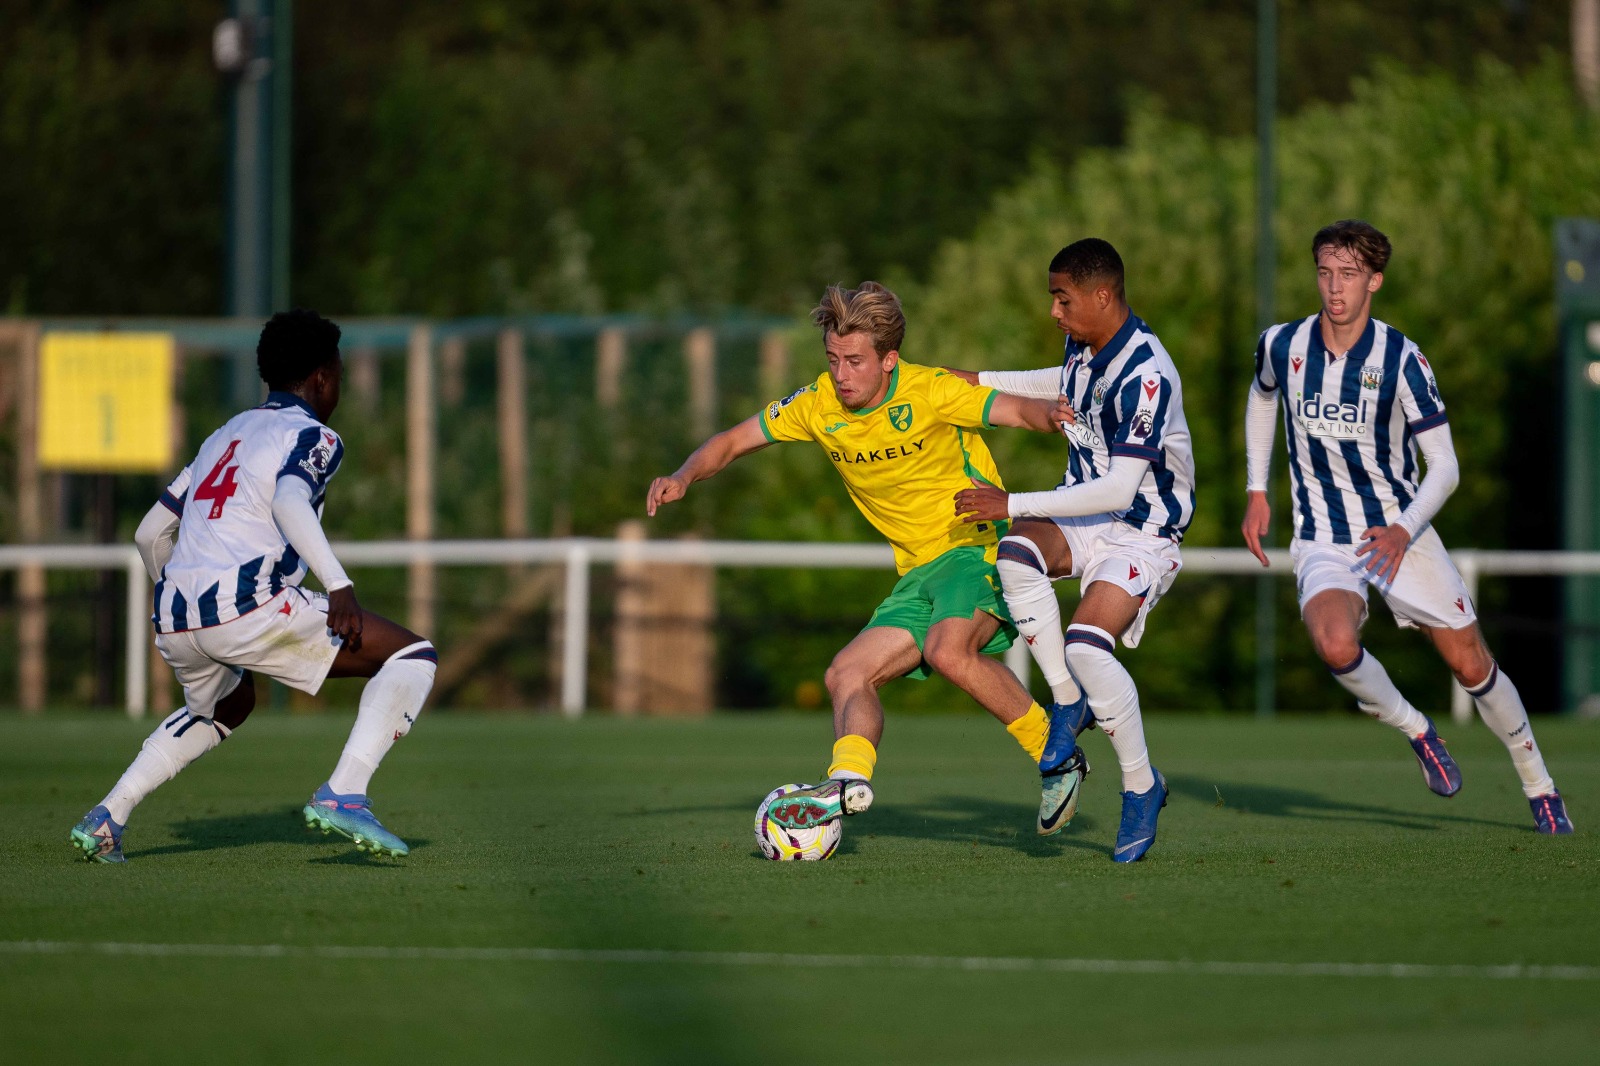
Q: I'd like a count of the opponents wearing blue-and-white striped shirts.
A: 3